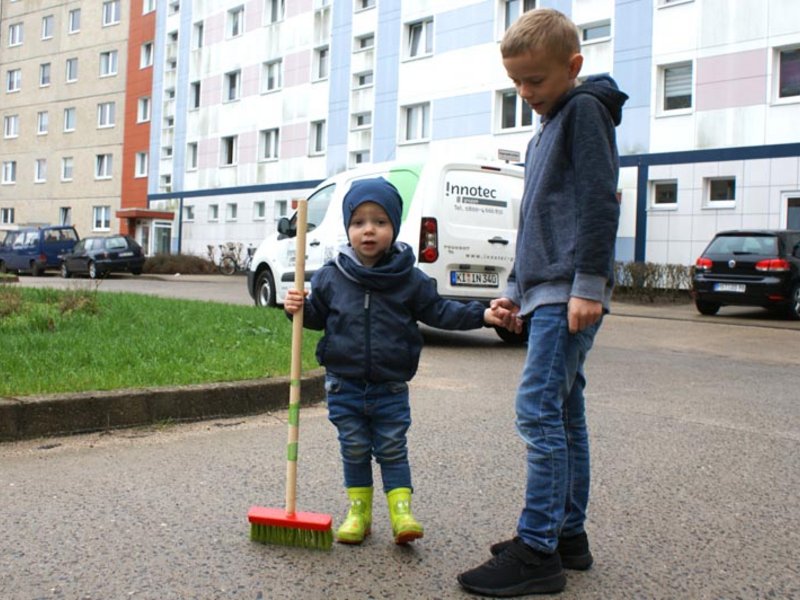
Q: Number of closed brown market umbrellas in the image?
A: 0